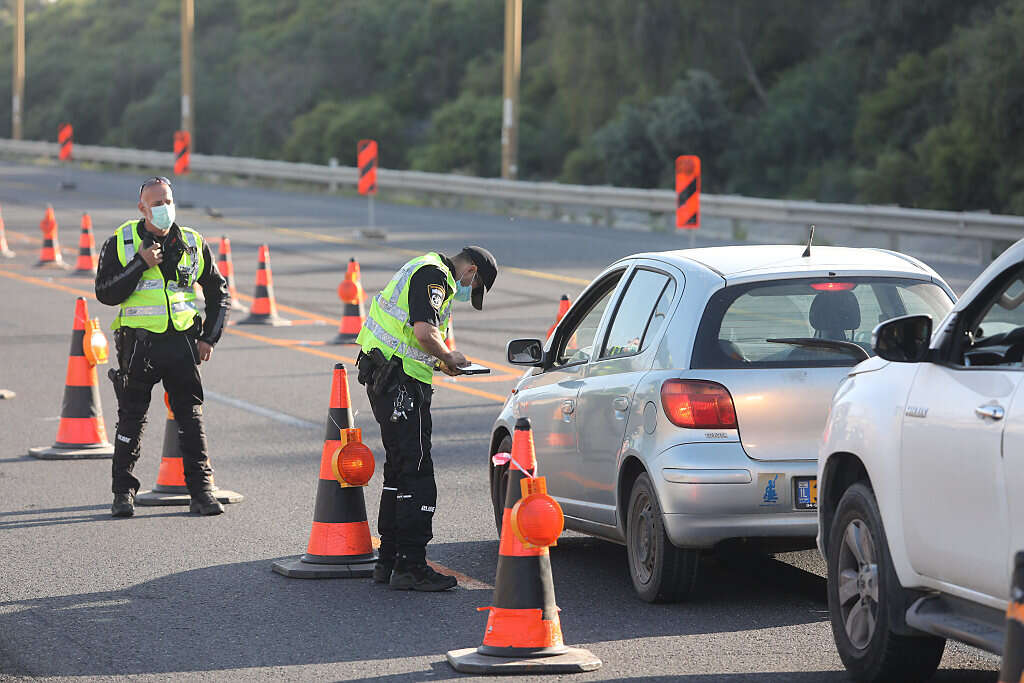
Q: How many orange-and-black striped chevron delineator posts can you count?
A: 4